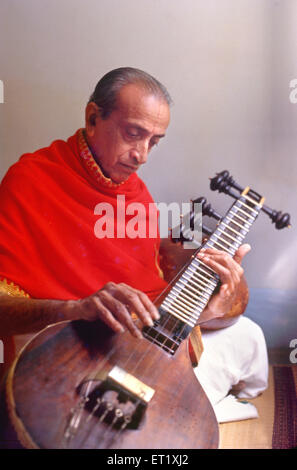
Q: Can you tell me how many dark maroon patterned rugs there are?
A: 1